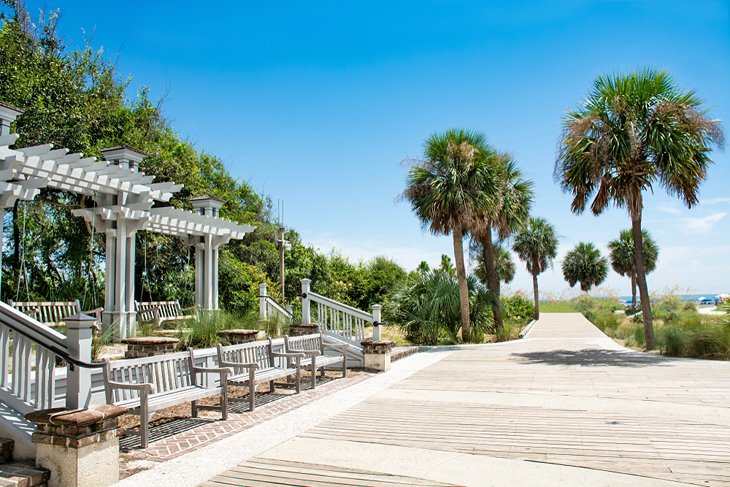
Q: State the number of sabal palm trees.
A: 7